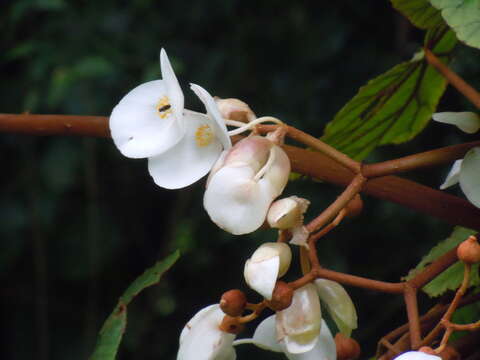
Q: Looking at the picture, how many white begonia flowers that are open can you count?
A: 2